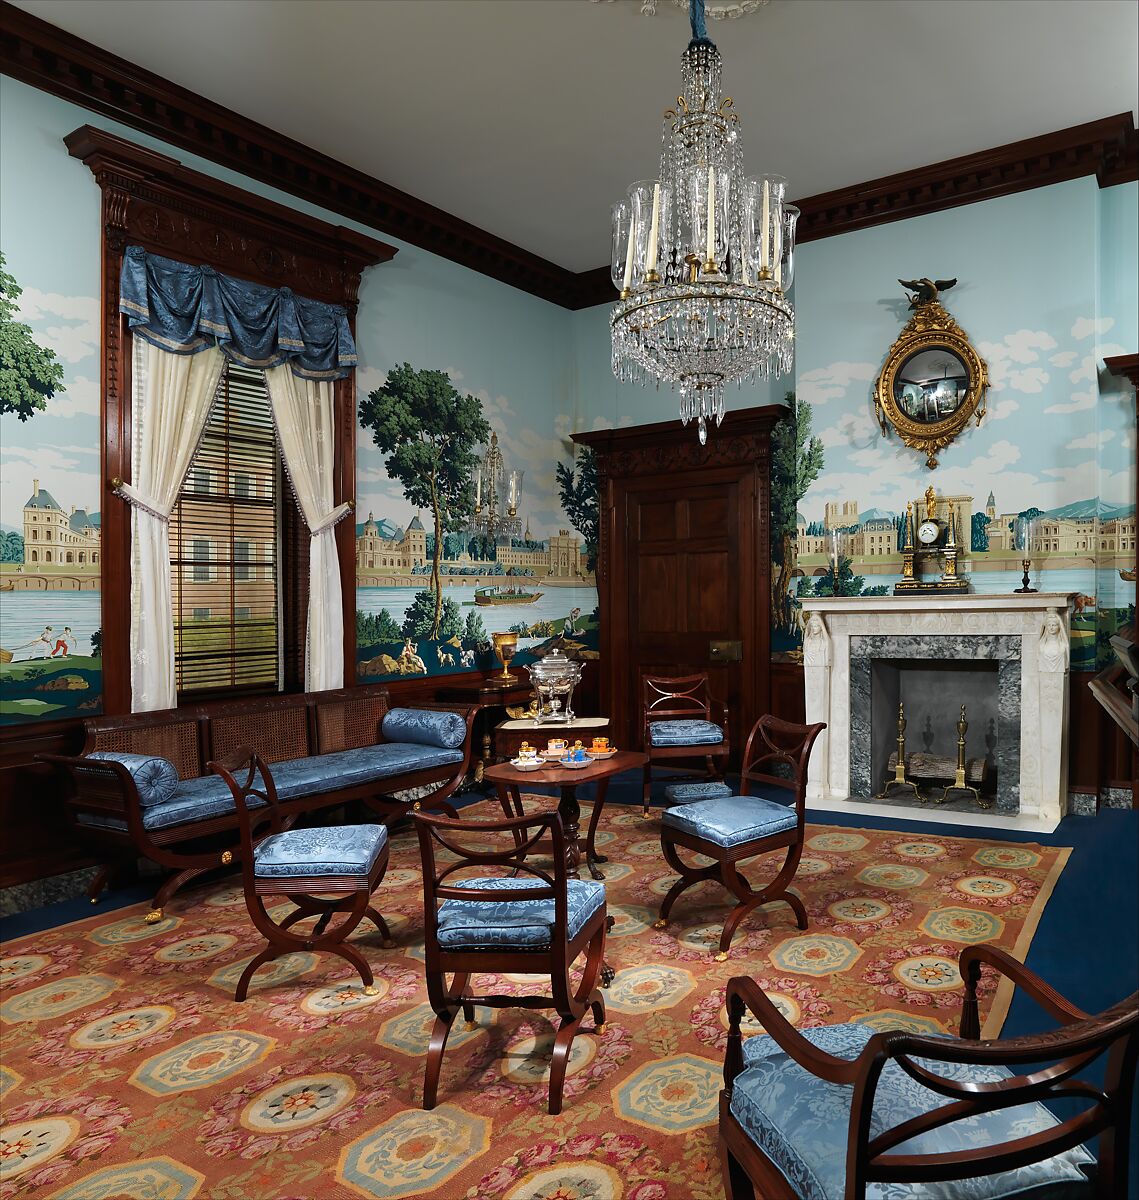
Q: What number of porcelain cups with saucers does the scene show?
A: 4